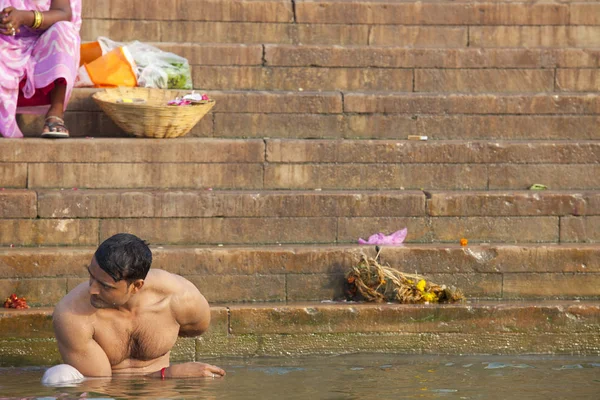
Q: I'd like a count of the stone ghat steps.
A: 7